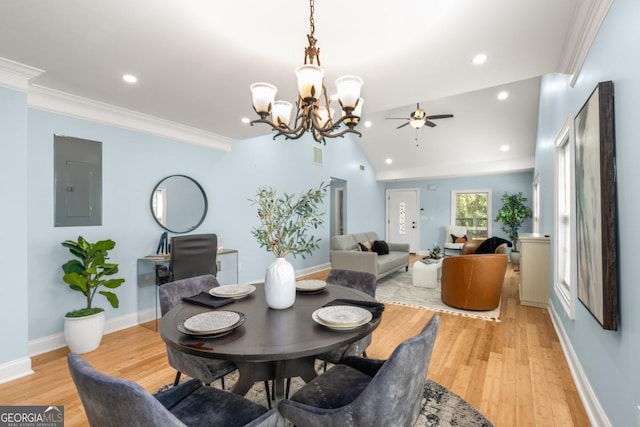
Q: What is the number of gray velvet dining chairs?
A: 4